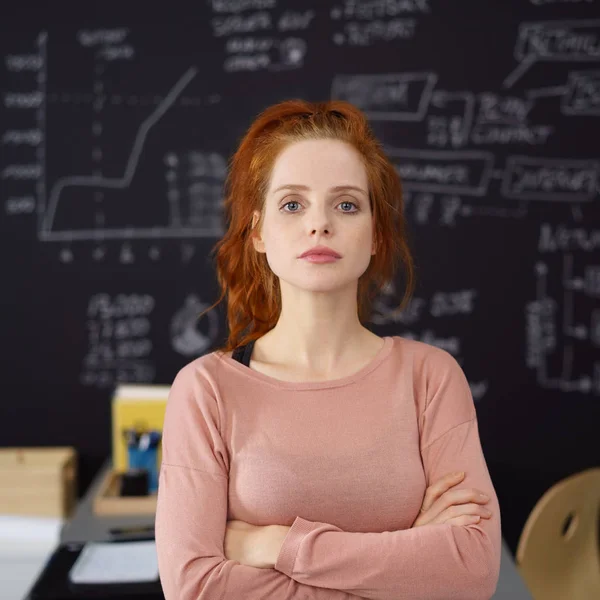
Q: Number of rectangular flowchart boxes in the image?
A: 5